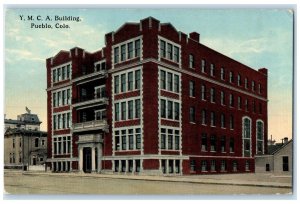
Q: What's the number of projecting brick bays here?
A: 2